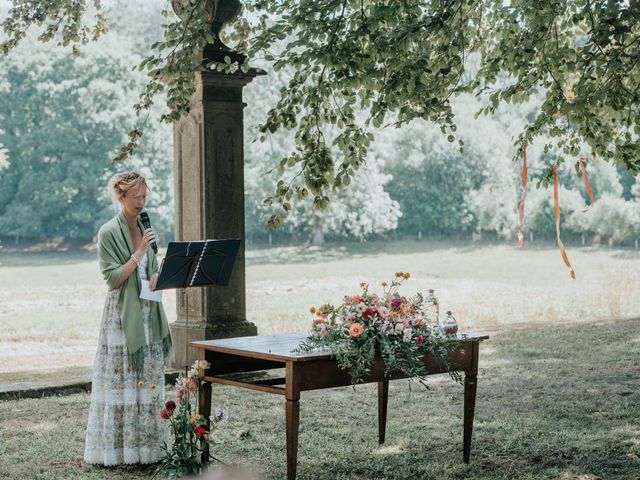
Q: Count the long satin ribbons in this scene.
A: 3